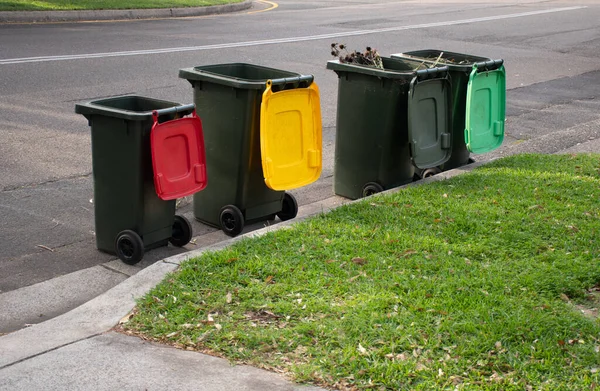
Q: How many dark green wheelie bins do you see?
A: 4